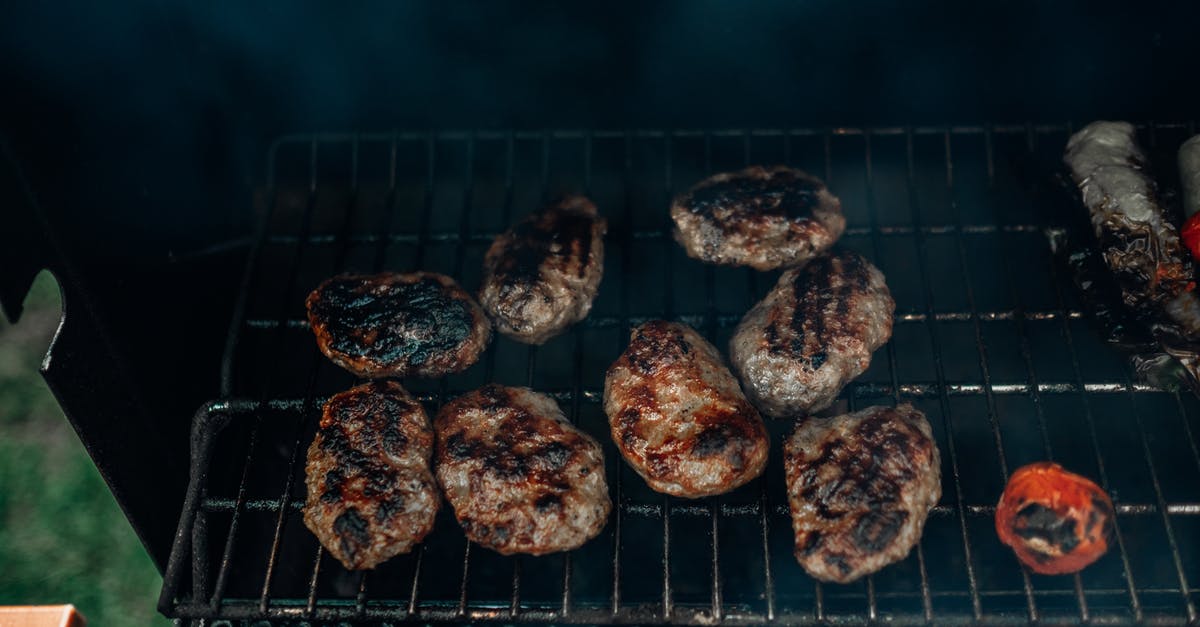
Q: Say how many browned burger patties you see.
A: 8